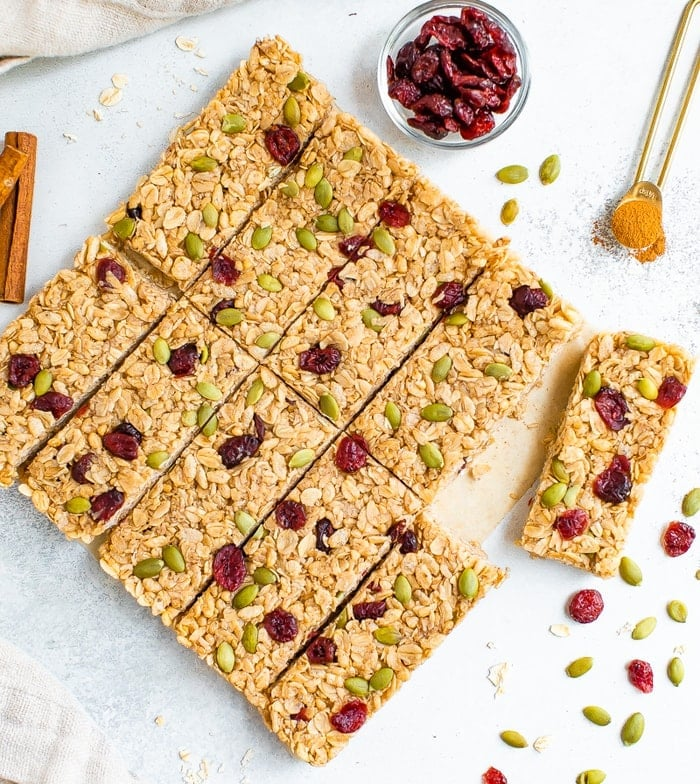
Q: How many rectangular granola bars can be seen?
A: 10